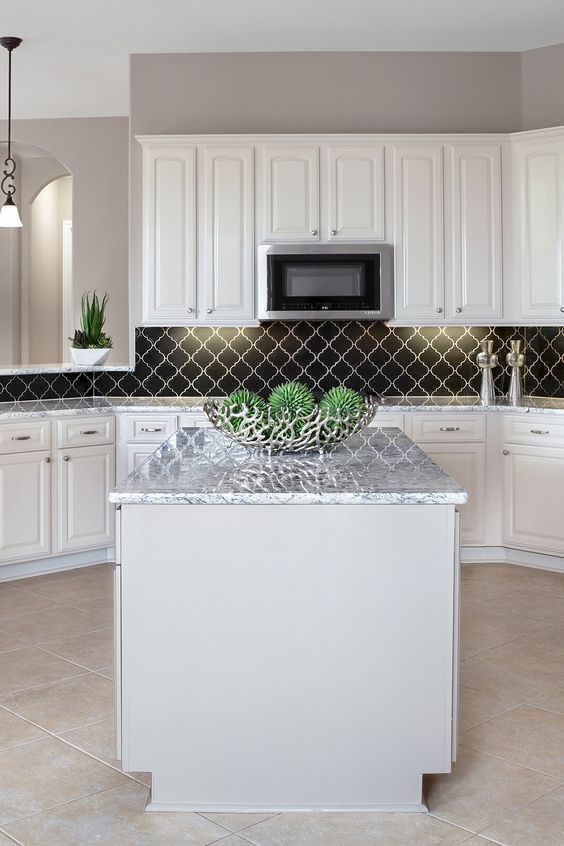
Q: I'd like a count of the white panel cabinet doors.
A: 12